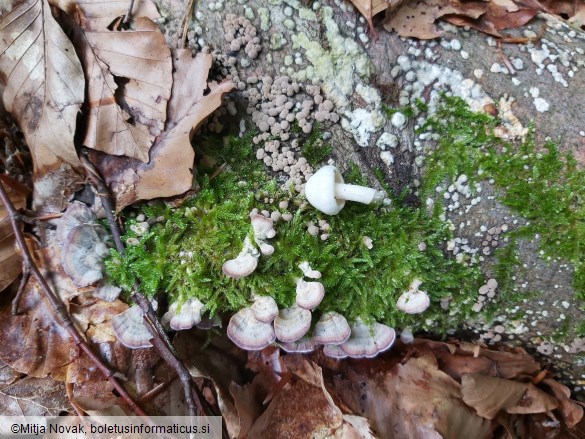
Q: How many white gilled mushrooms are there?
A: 1